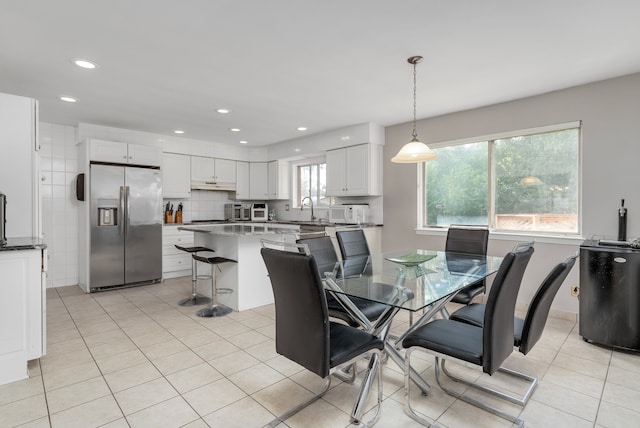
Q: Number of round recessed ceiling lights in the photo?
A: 7